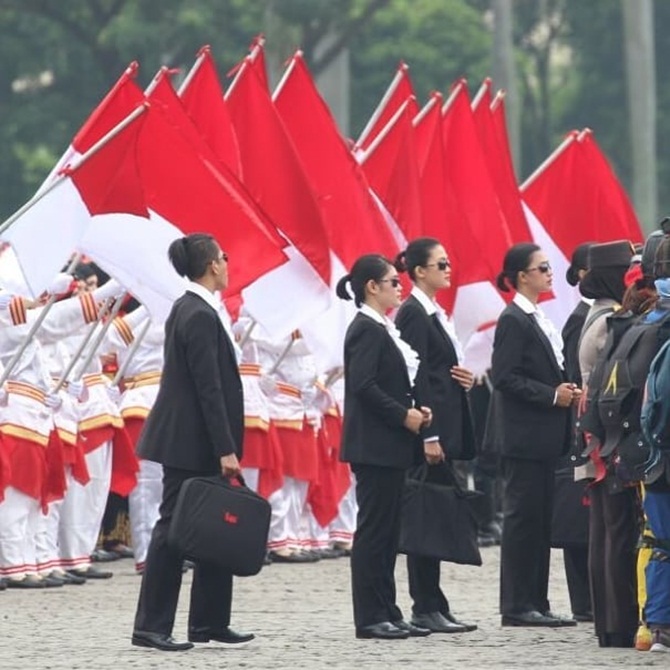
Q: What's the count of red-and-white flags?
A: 15